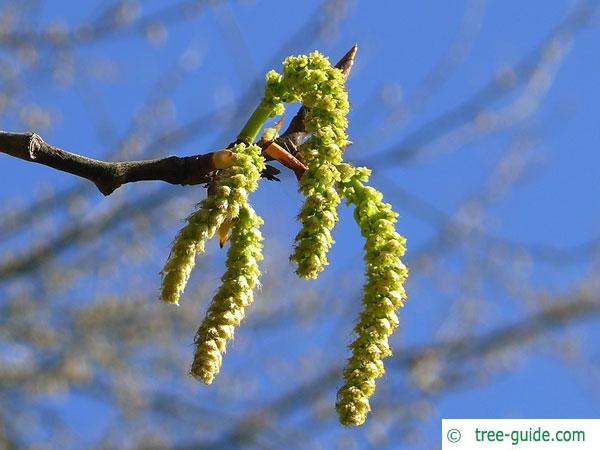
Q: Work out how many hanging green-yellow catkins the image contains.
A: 4